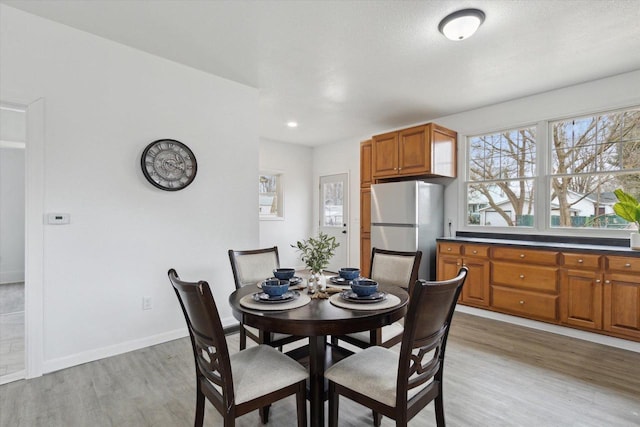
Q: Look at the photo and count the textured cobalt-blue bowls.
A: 4